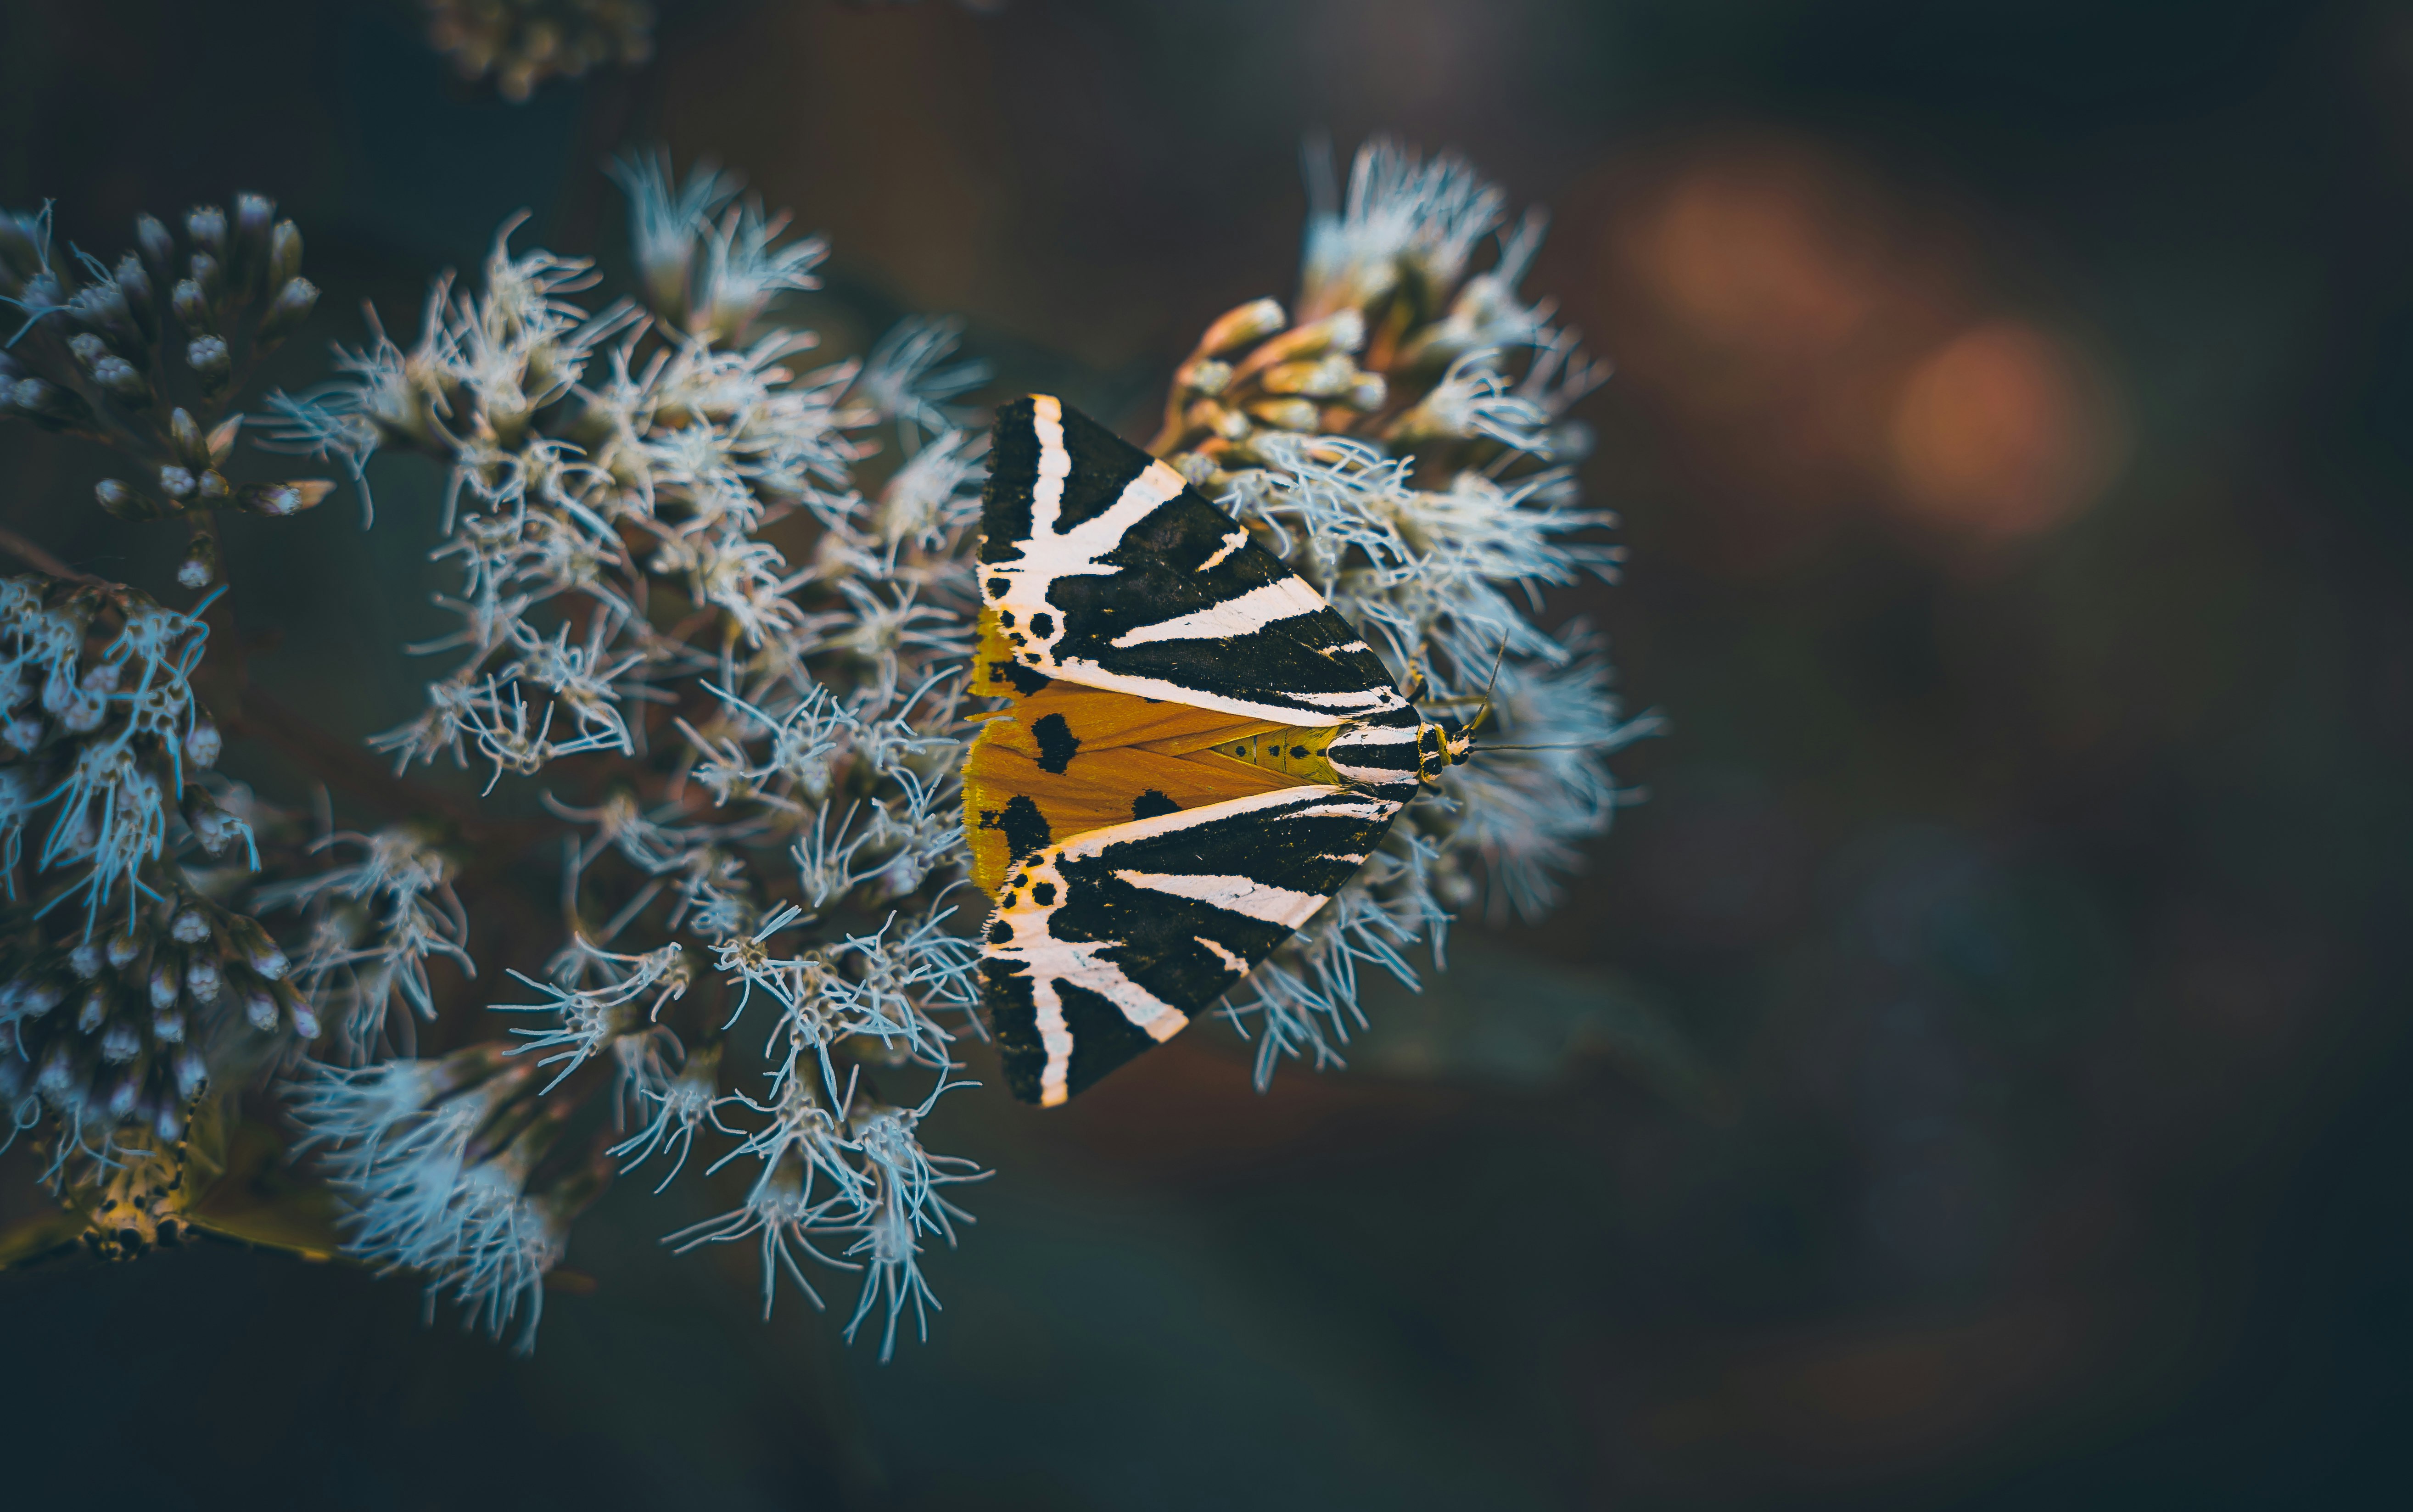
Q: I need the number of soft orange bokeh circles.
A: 2